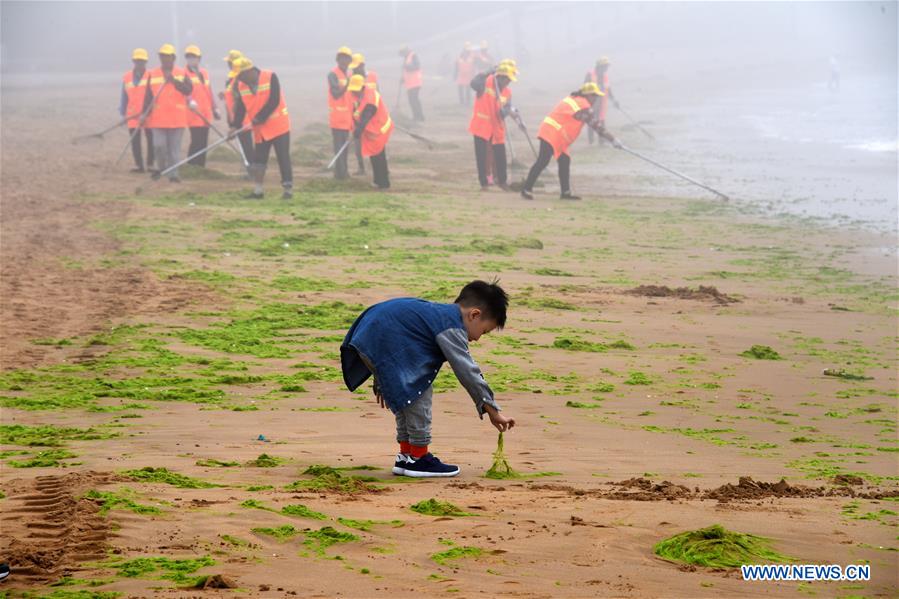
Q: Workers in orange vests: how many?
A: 15